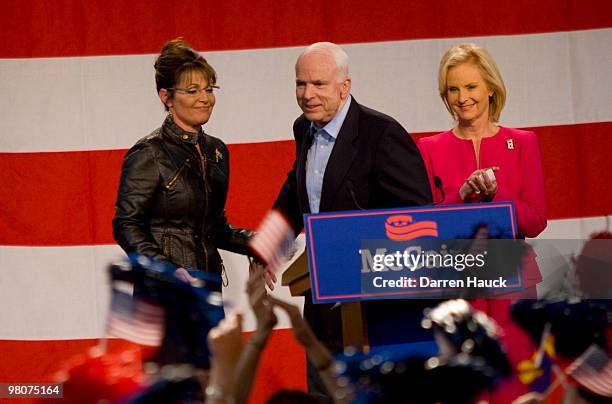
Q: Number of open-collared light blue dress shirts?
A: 1